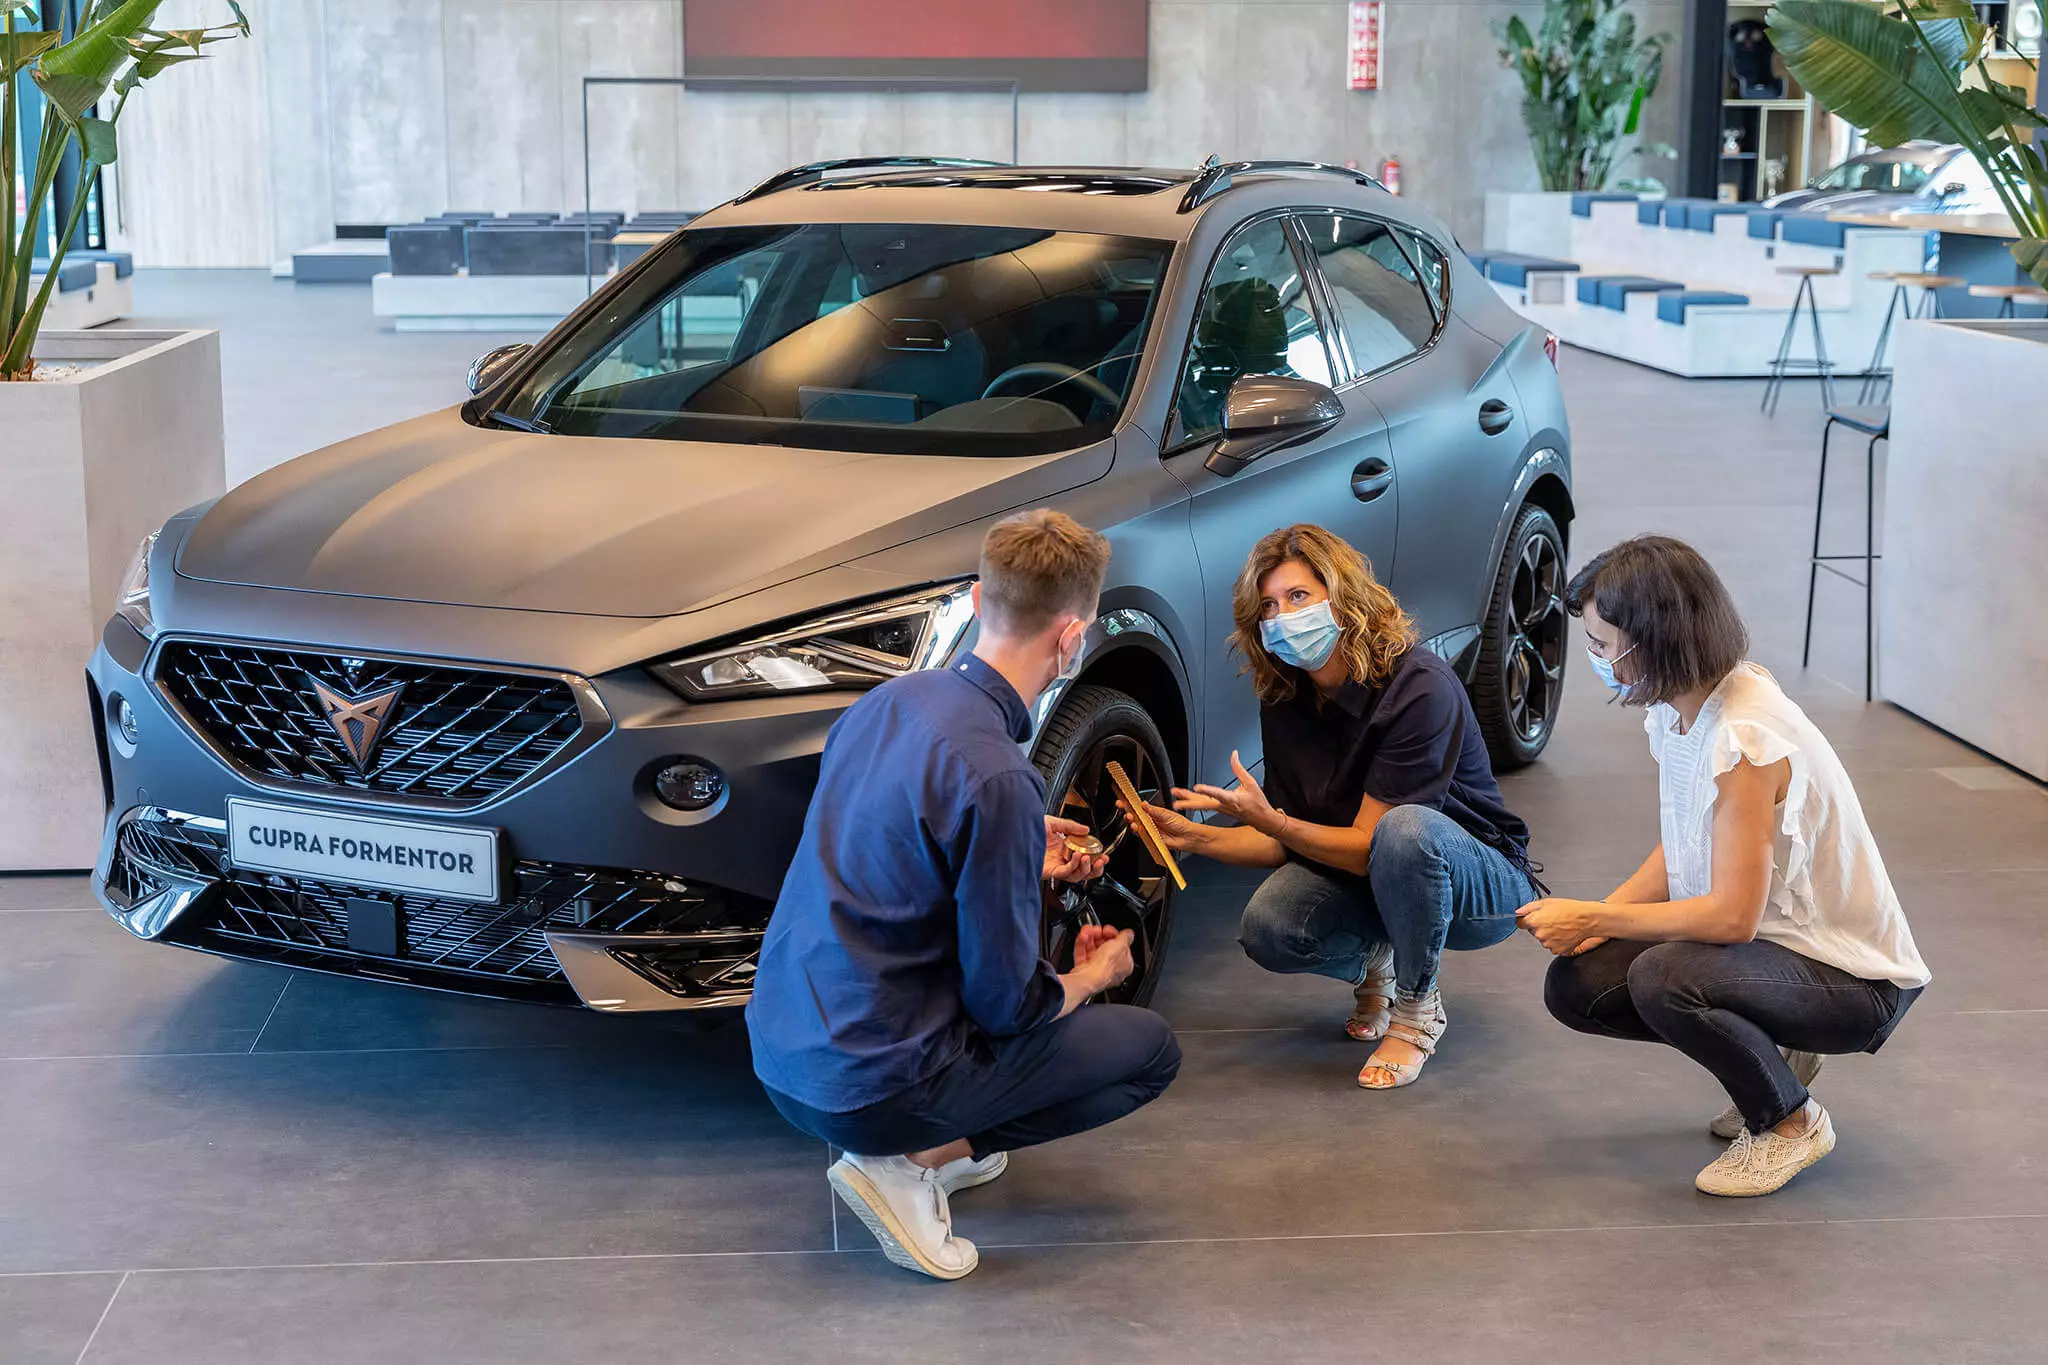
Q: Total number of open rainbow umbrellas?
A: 0